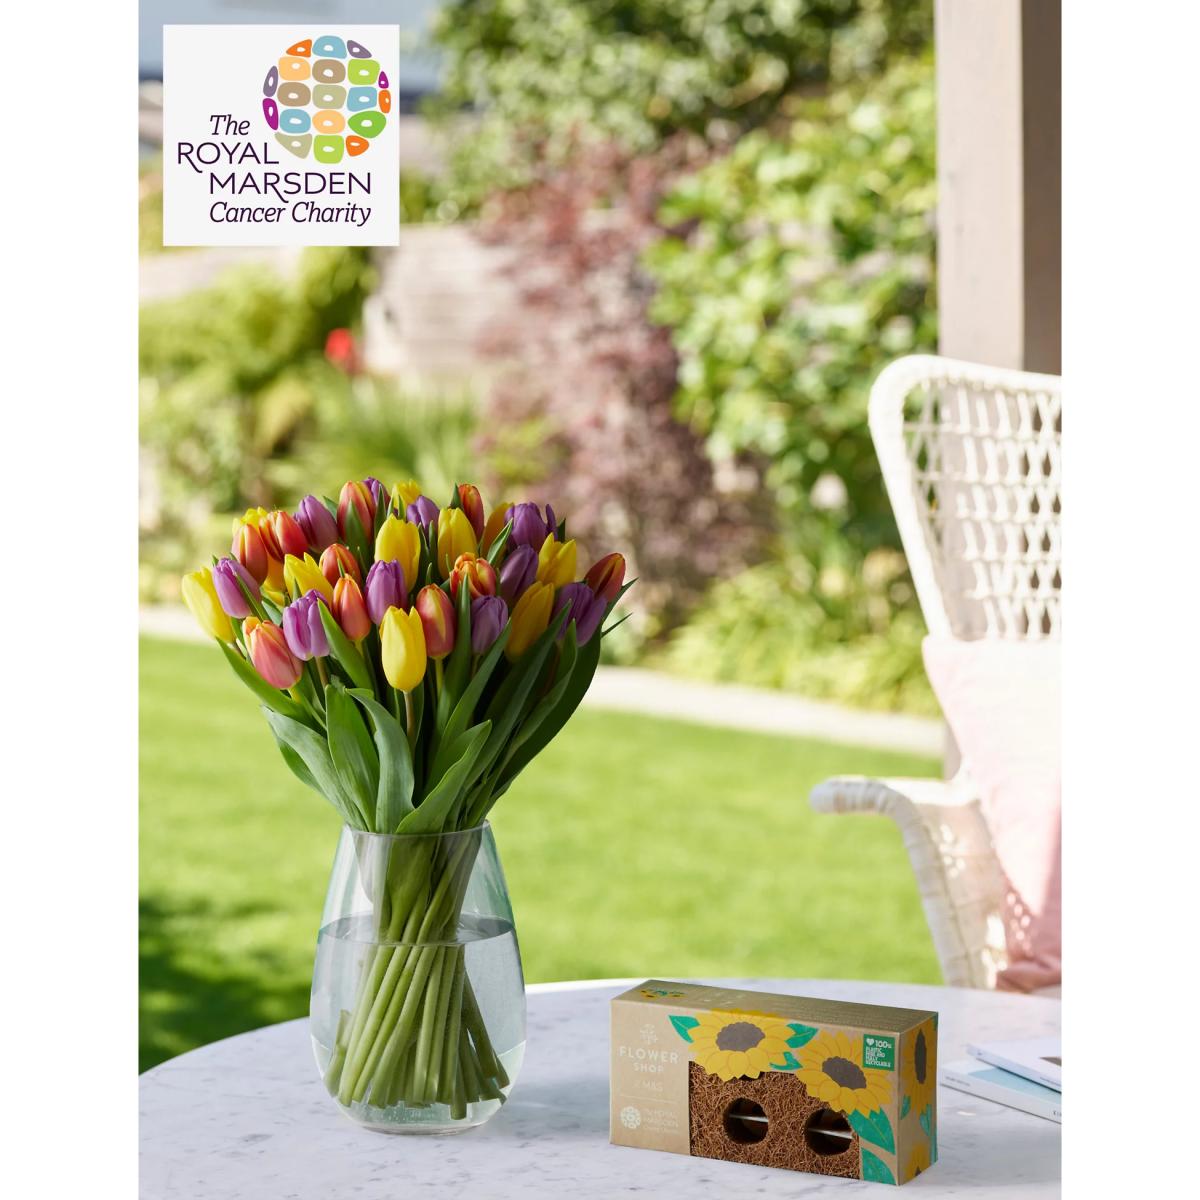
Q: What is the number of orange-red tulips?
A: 10